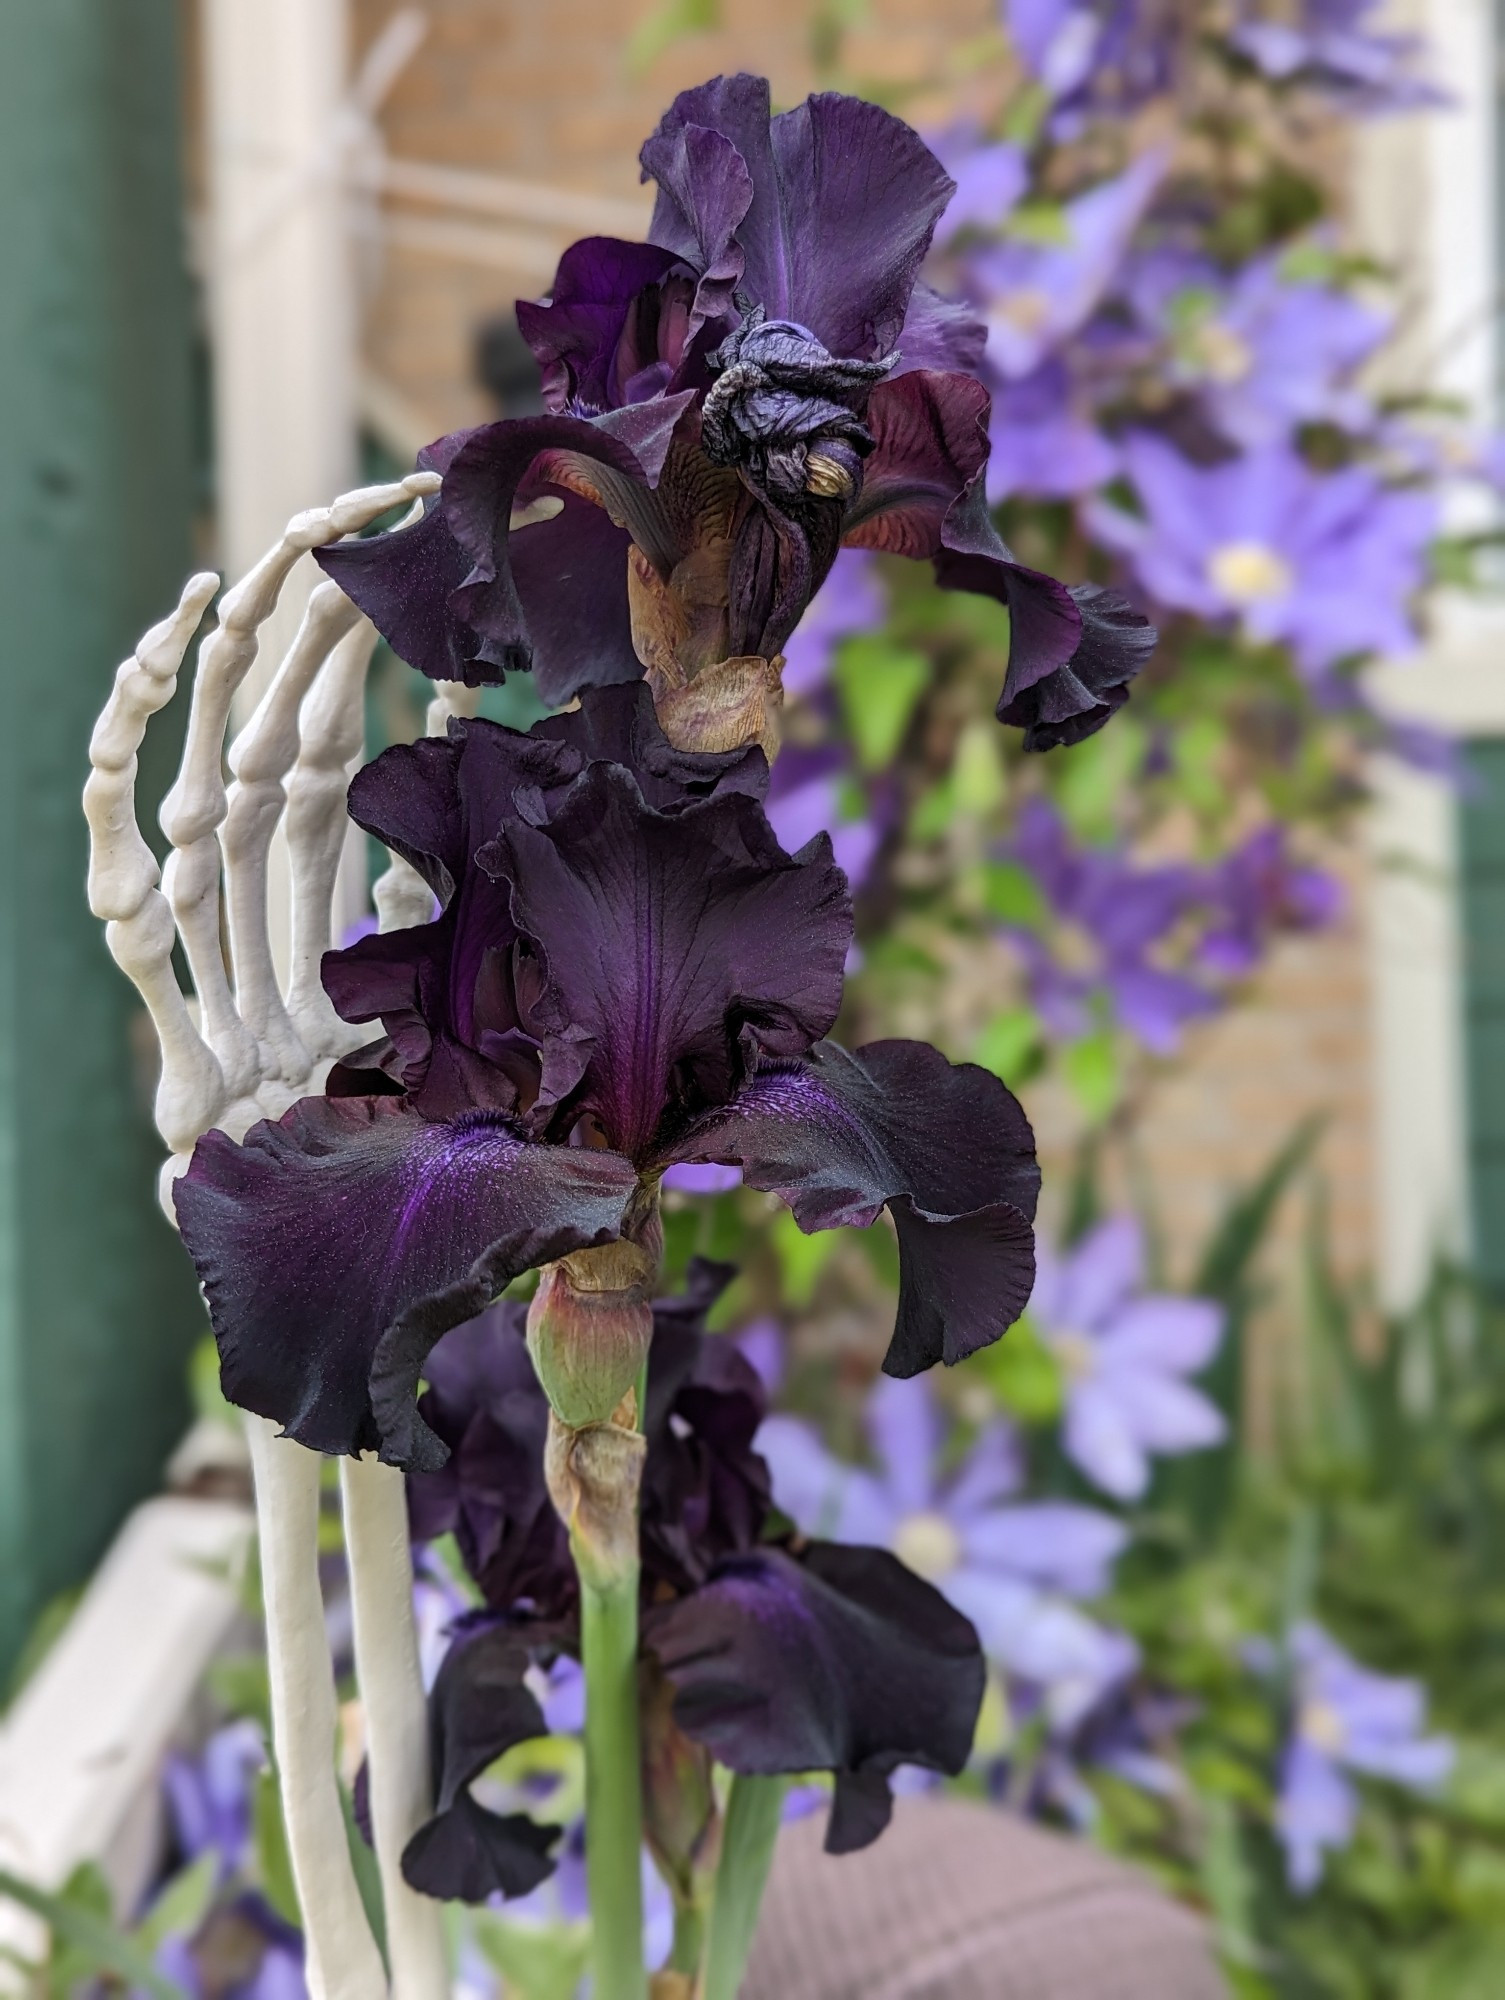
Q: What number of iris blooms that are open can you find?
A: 3